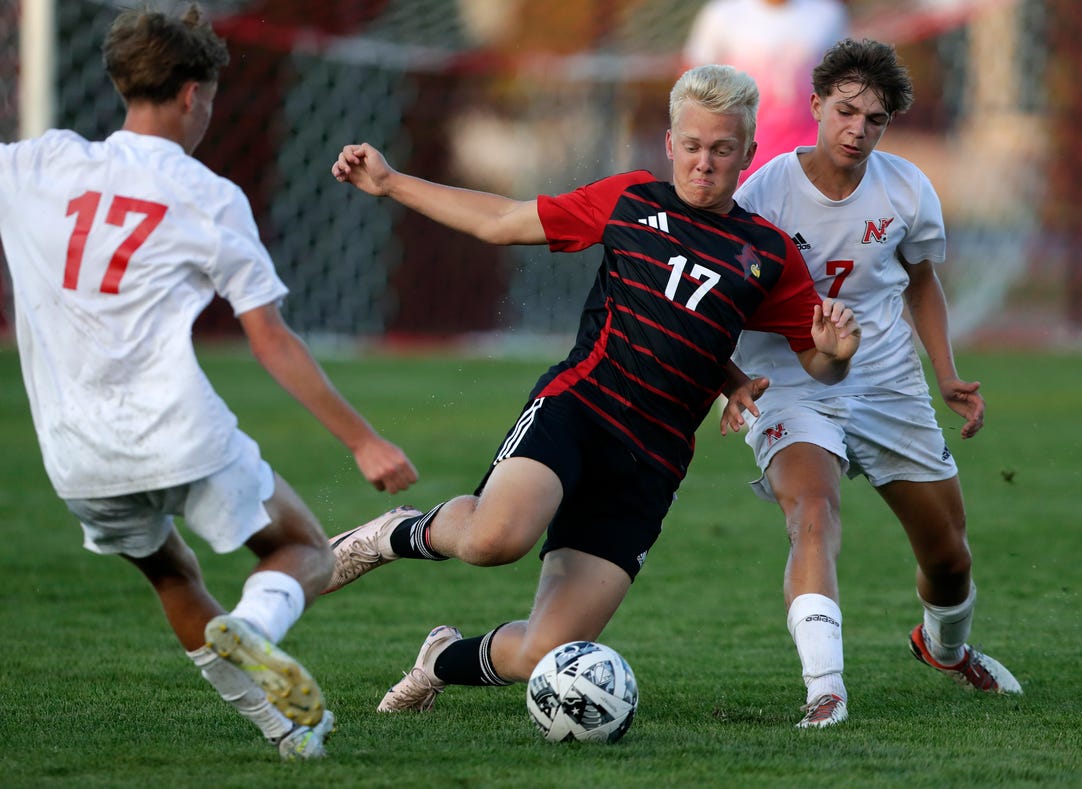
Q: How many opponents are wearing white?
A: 2